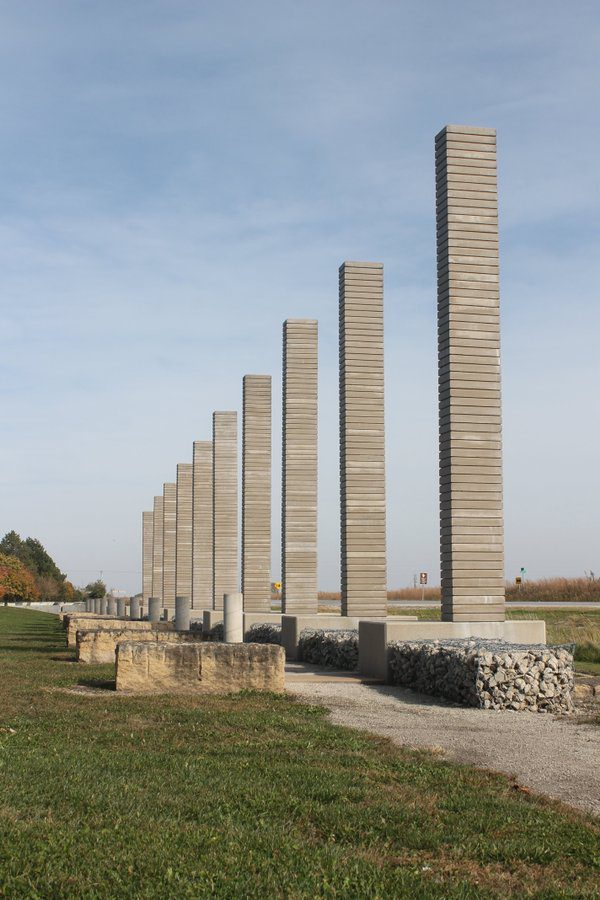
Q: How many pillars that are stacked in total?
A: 10